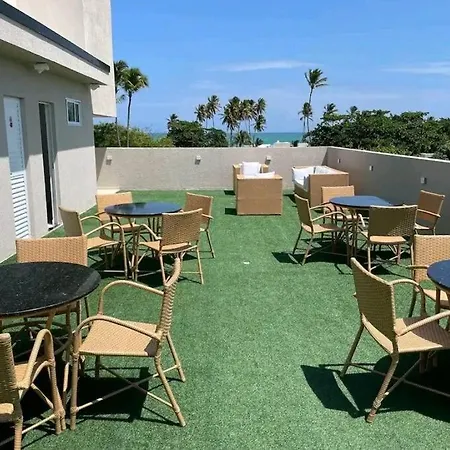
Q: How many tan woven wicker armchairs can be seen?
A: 13